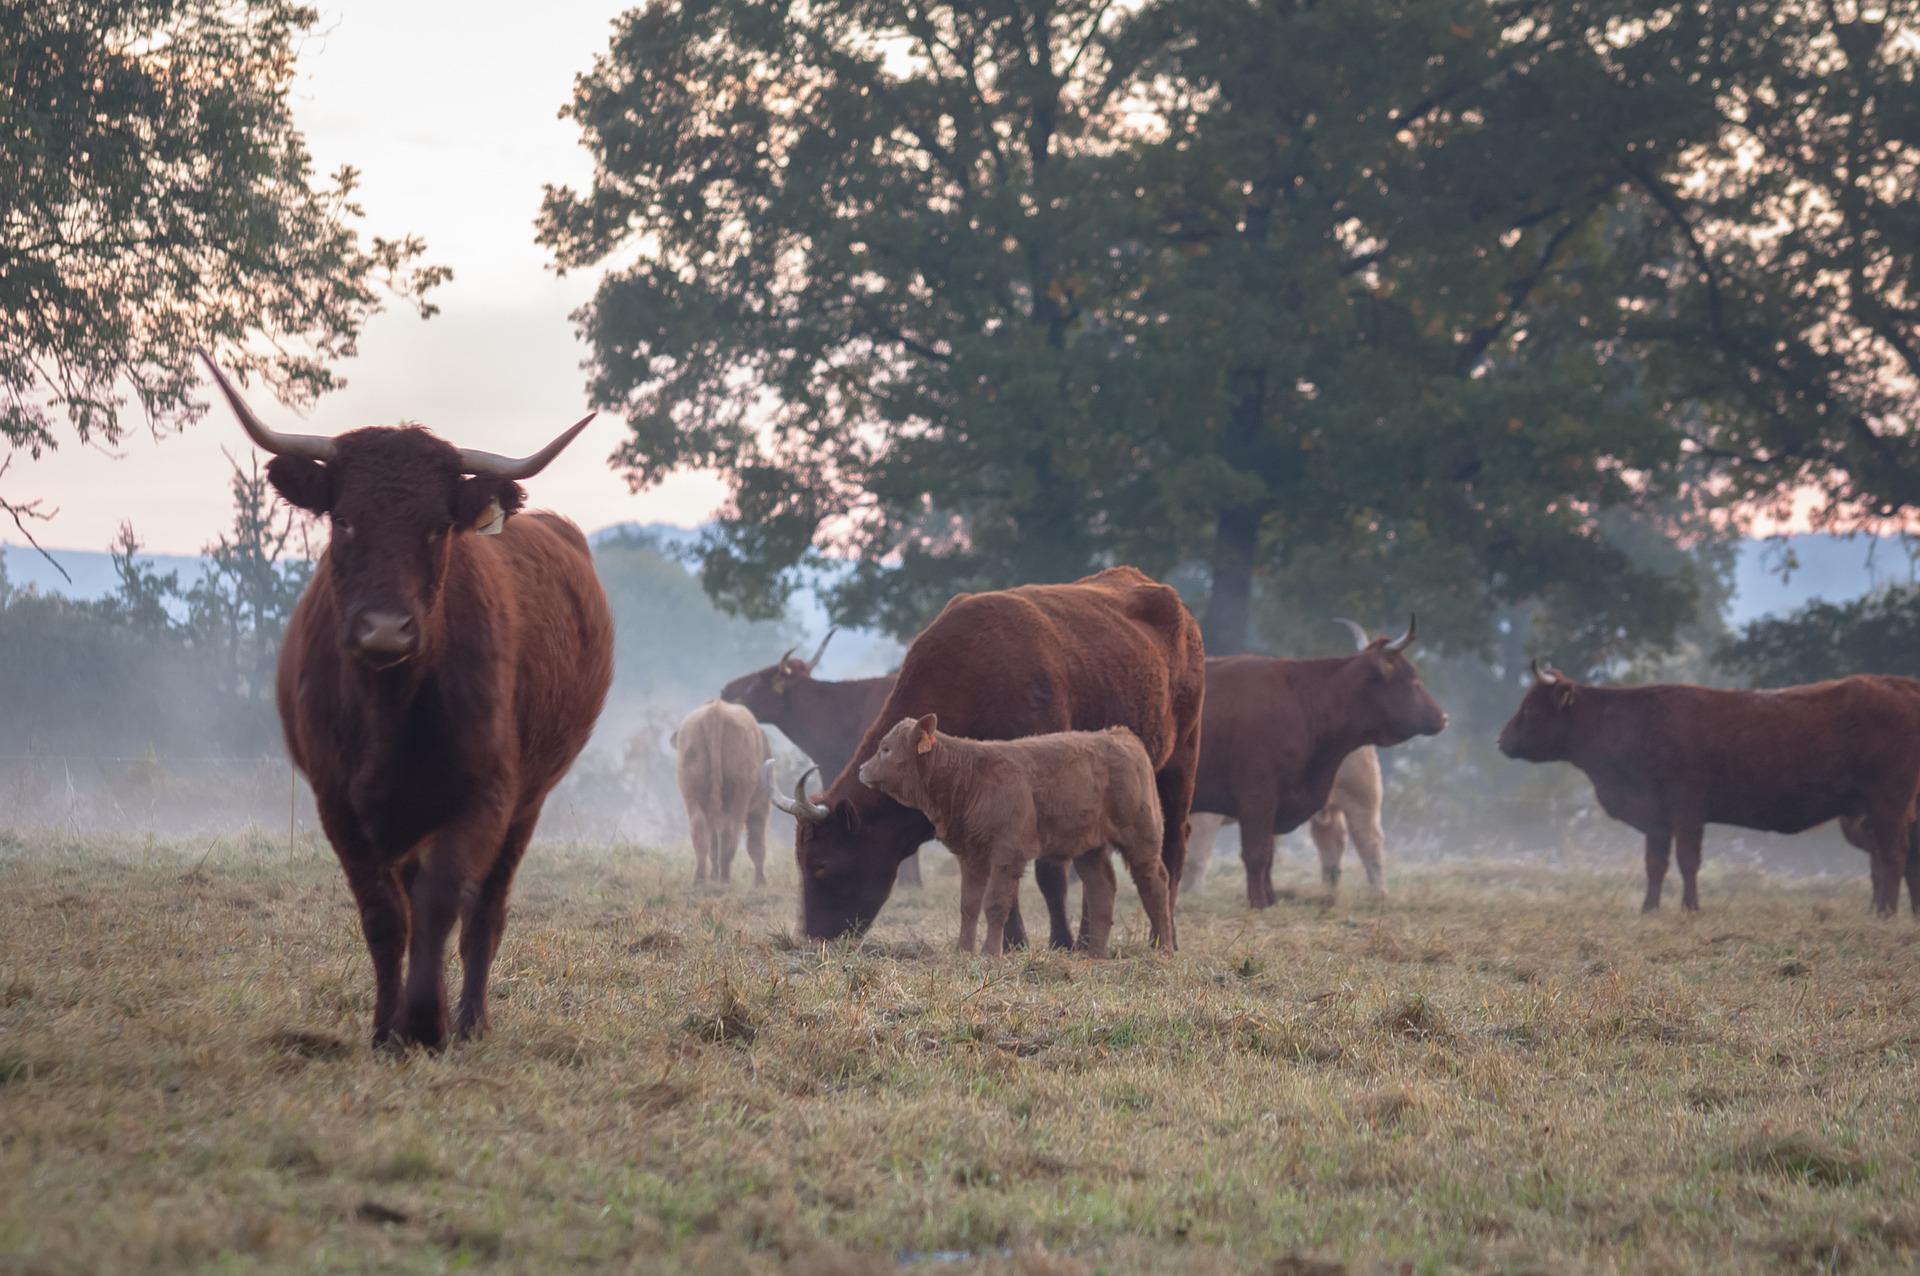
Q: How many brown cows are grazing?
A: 1